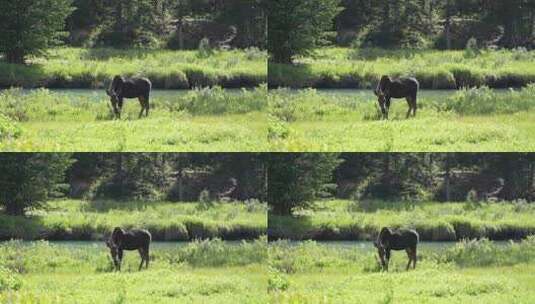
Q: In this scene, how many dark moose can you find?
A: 4